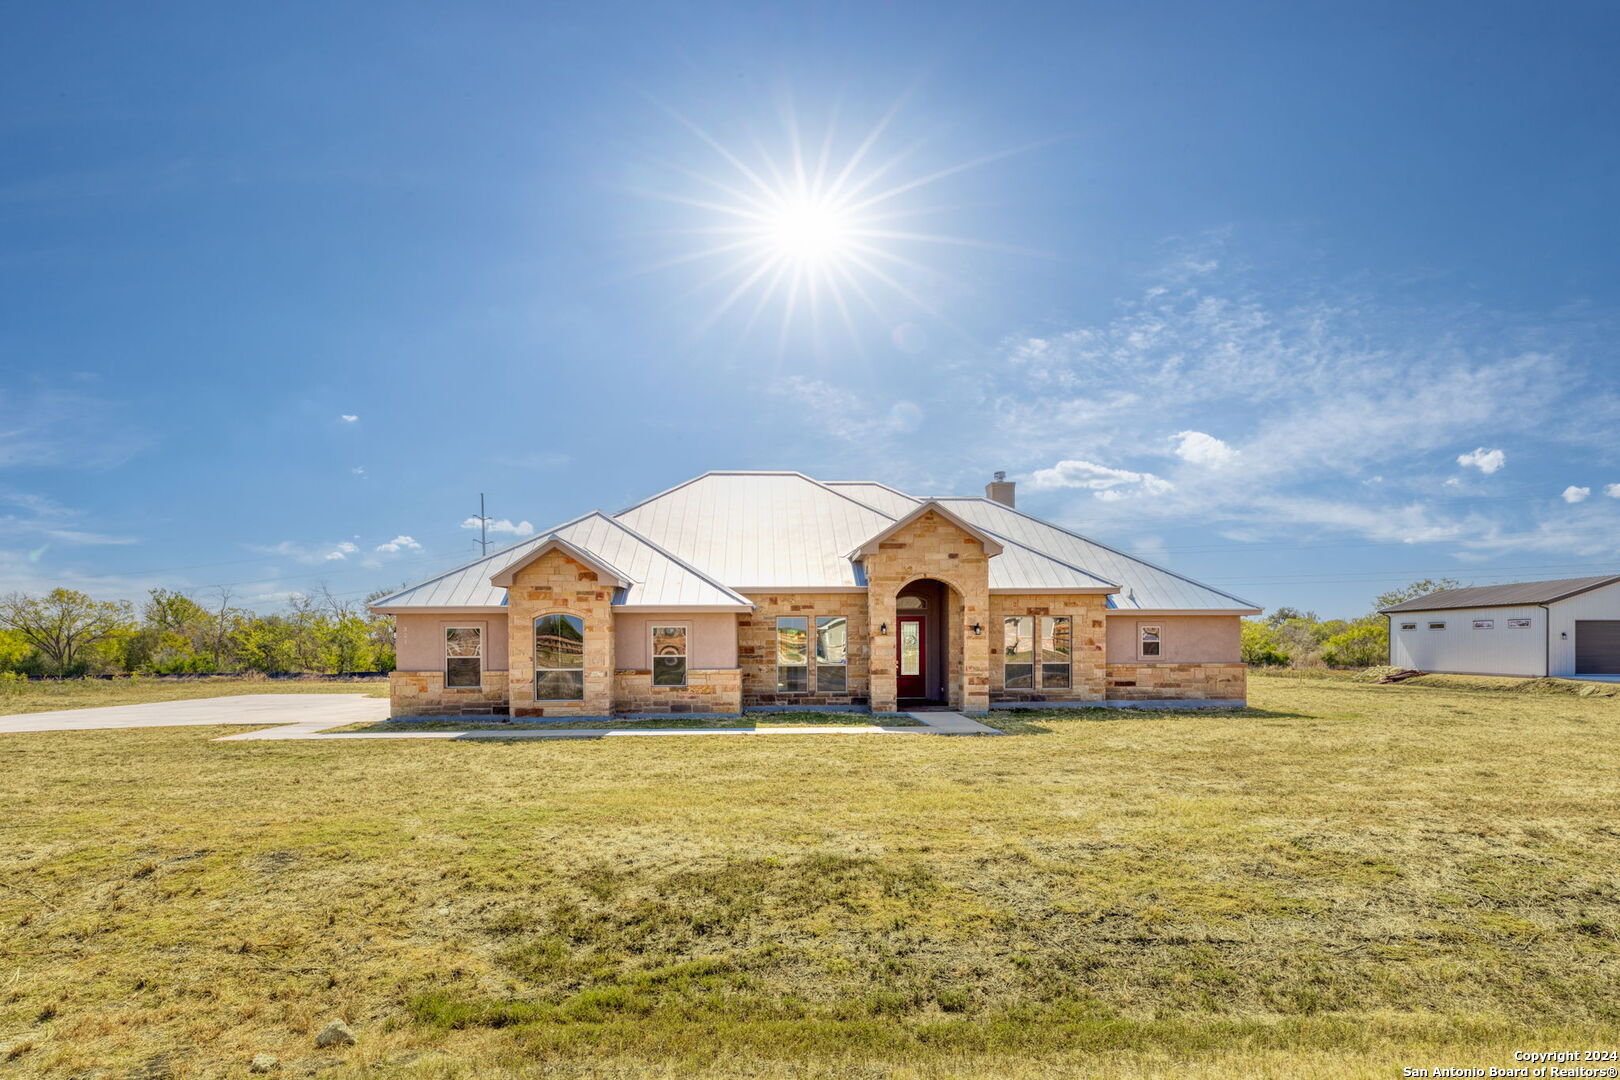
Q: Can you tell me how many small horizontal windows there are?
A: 4